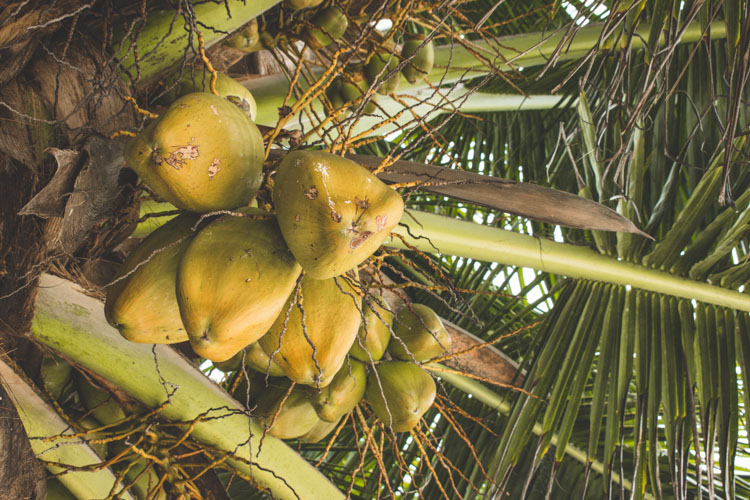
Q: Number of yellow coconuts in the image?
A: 5